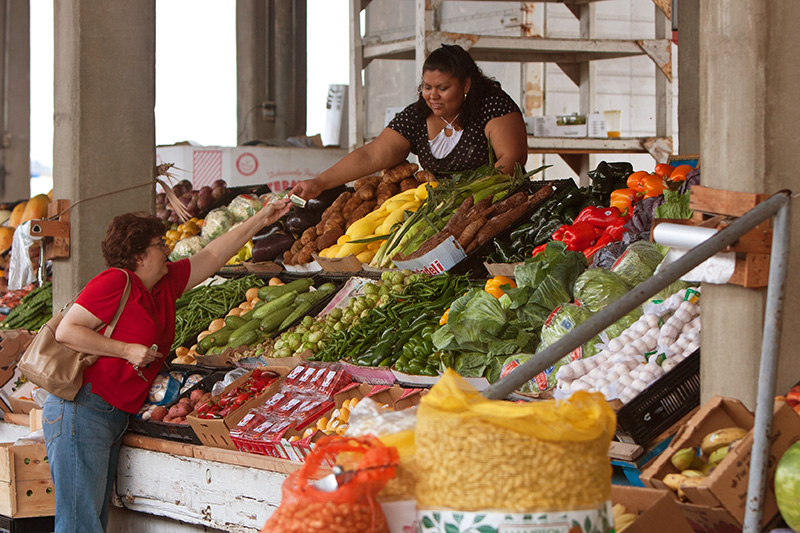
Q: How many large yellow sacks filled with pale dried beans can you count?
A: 1